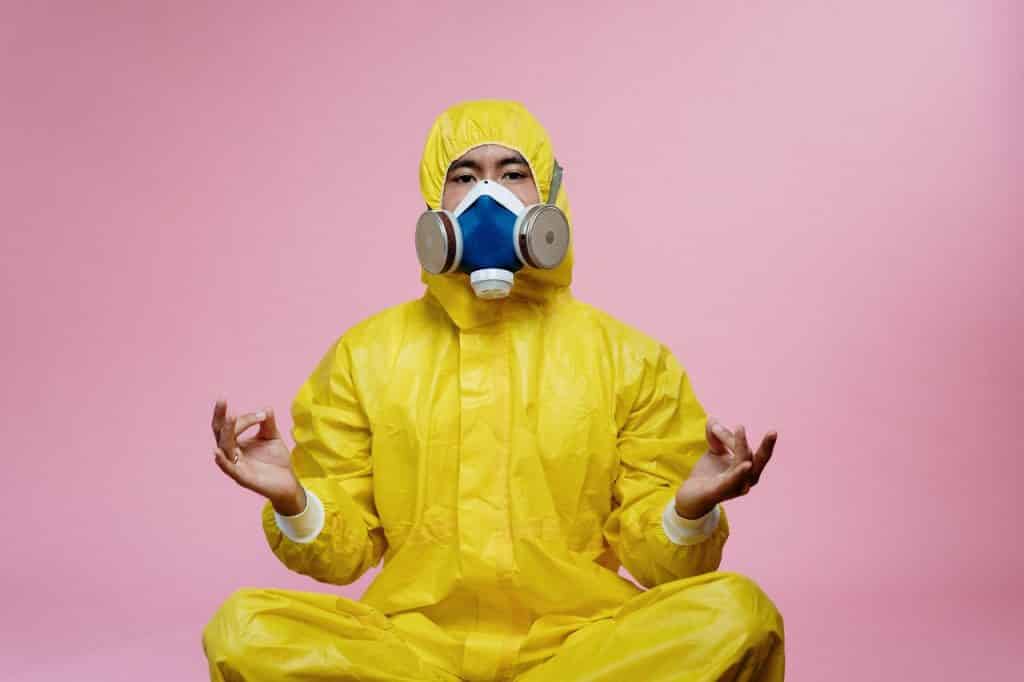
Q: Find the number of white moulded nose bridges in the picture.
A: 1